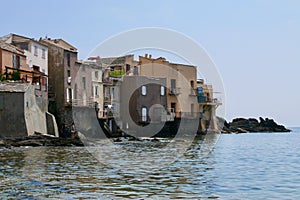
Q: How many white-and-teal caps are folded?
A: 0